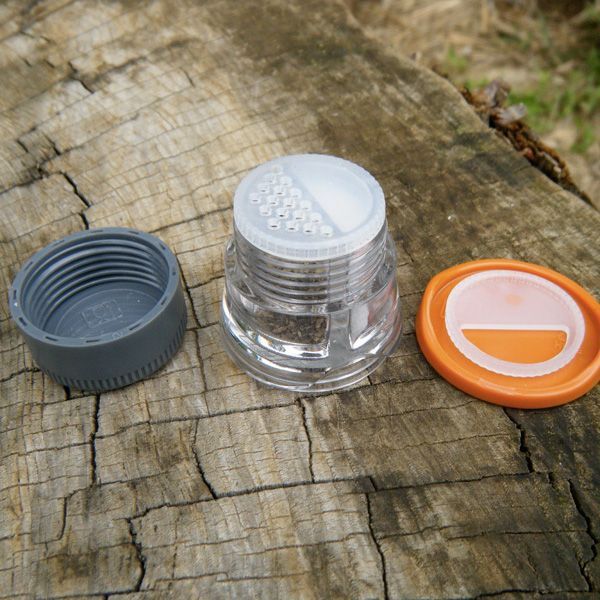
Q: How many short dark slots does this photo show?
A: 12